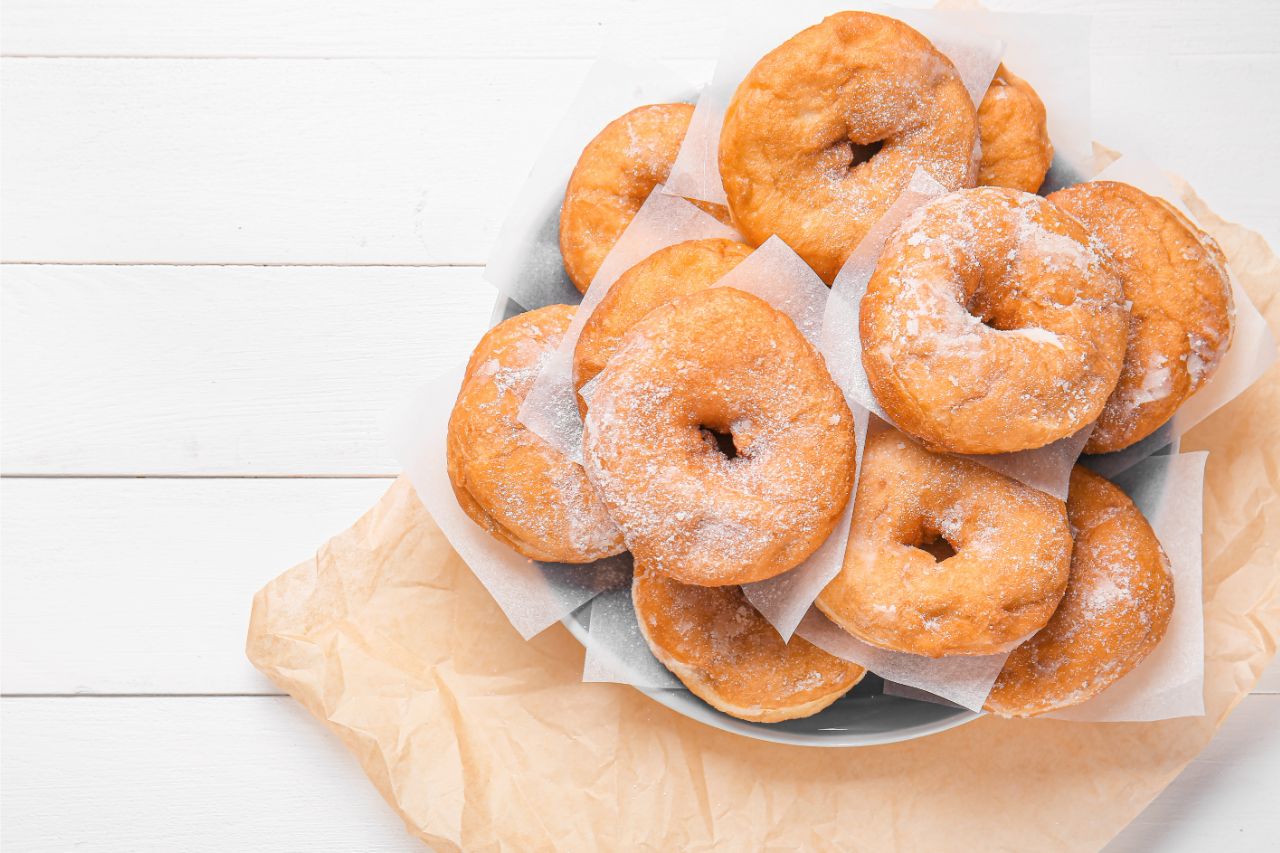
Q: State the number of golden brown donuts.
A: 11